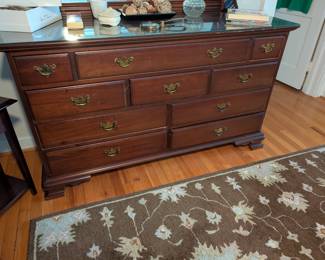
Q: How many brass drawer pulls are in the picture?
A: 11